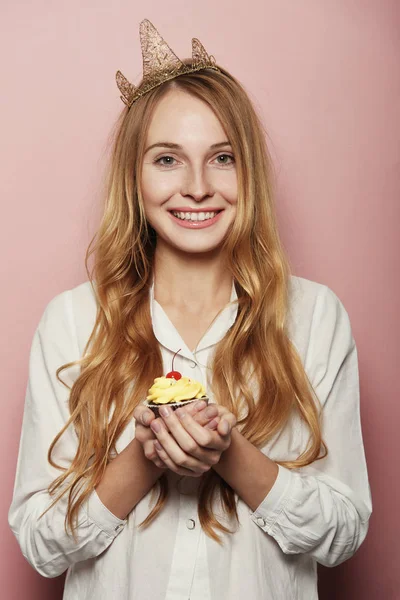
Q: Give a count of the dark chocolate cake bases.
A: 1